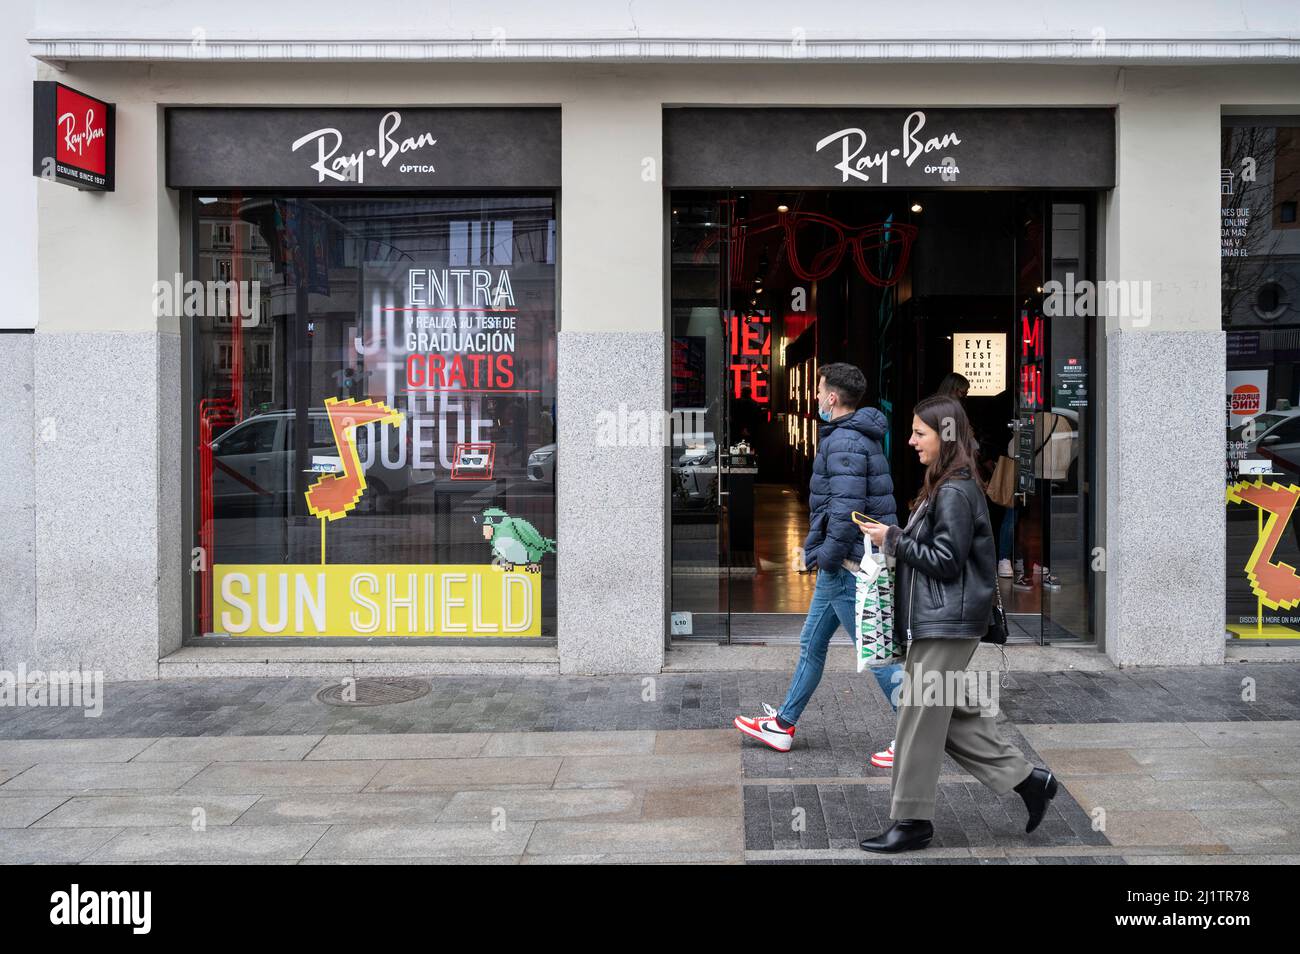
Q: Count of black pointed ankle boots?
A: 2